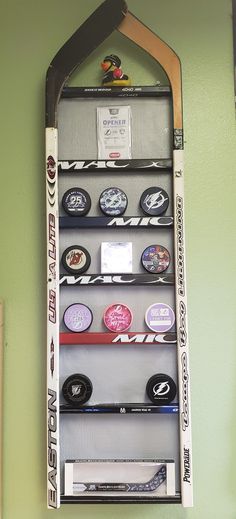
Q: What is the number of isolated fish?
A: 0